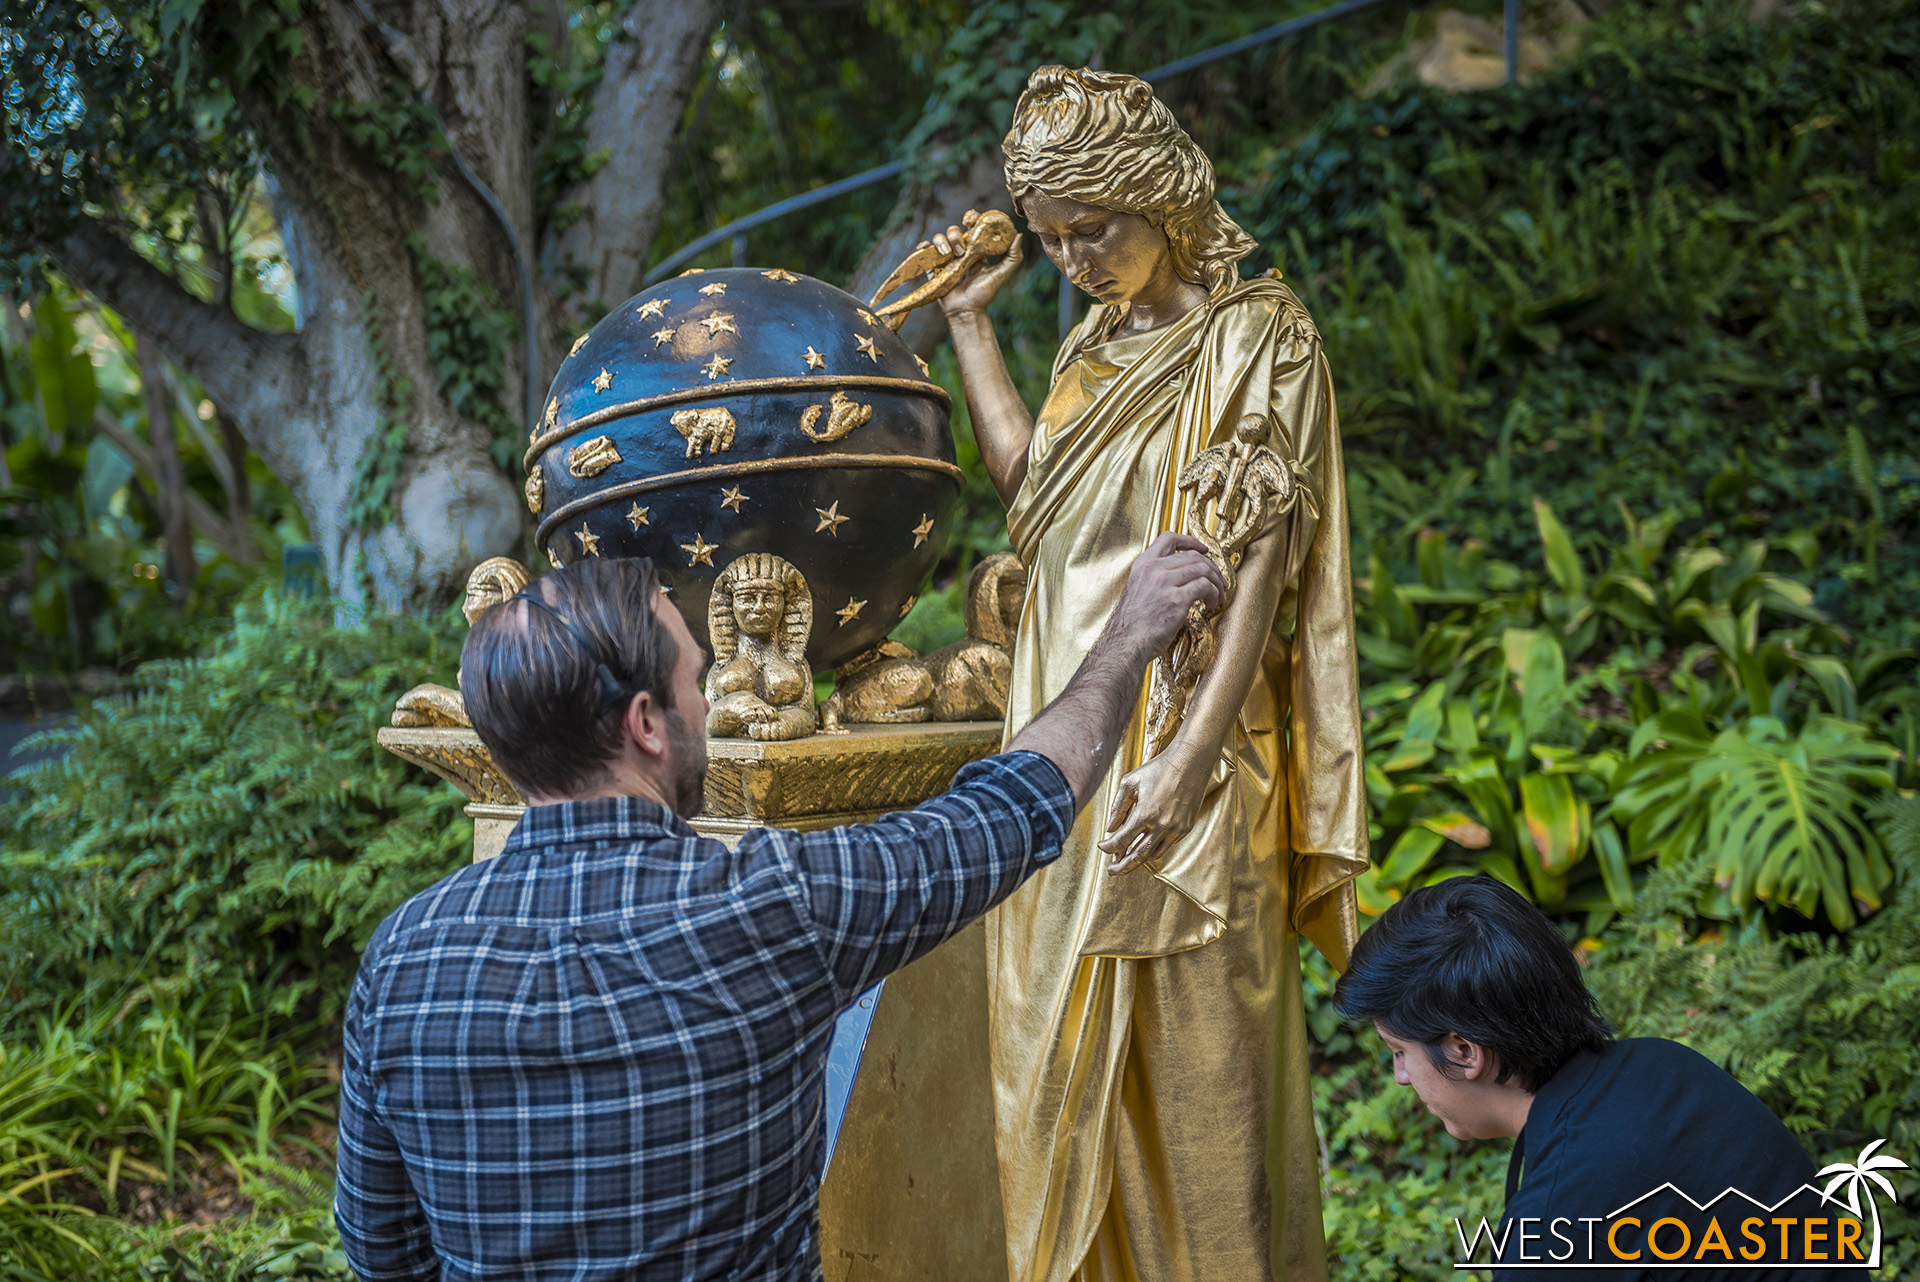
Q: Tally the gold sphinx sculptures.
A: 3